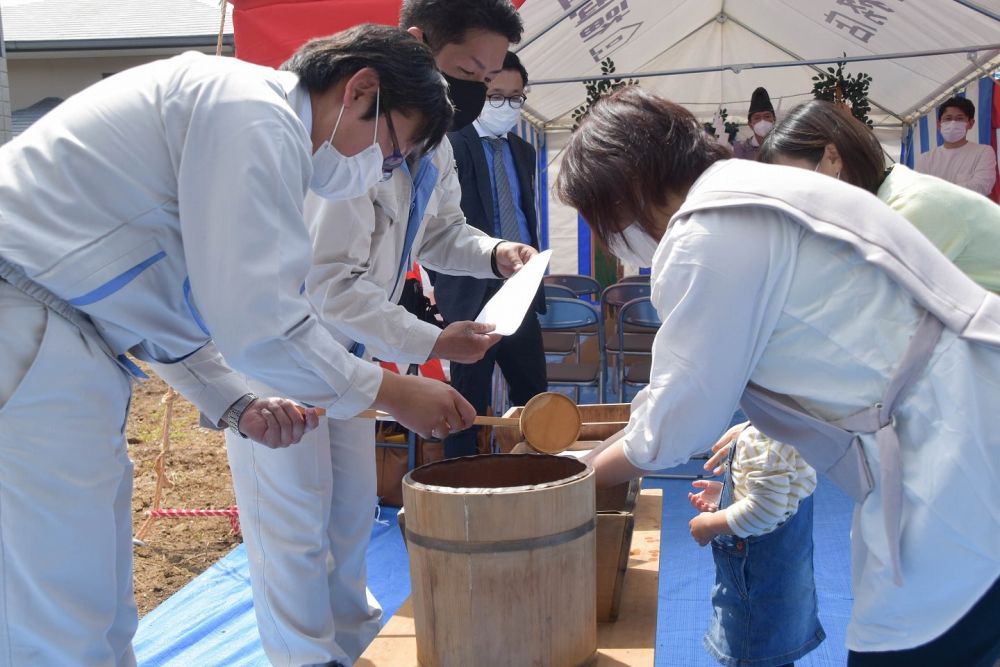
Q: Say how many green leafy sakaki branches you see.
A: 3